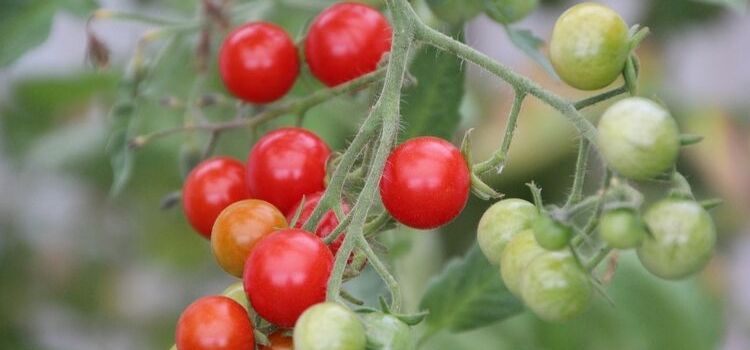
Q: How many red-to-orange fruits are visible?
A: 10